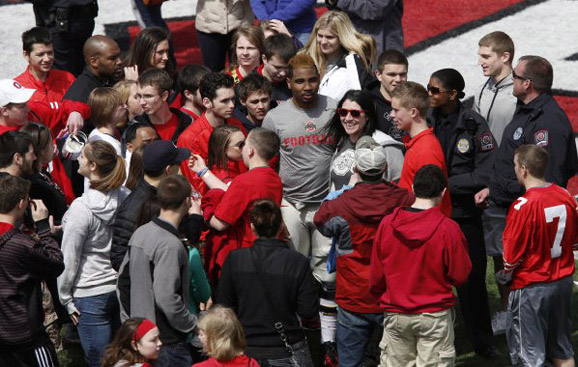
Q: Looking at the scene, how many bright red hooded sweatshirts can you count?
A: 1